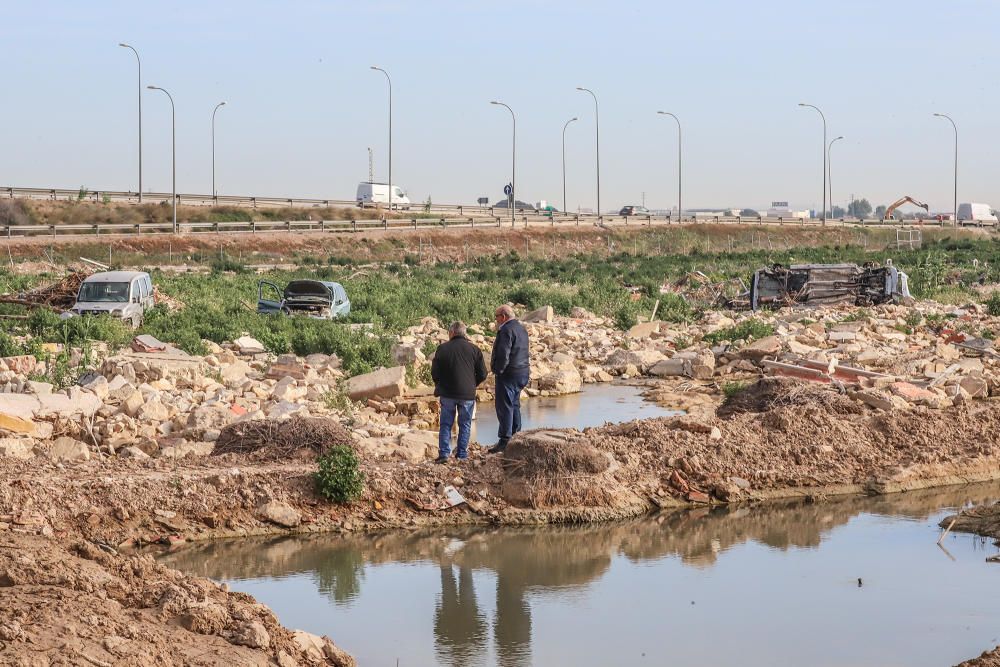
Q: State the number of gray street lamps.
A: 11